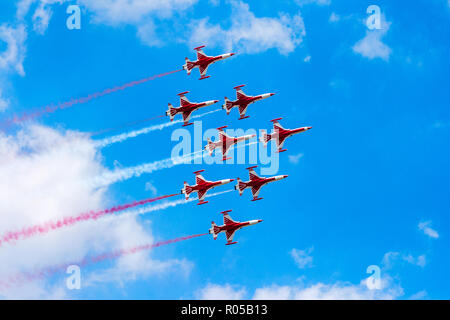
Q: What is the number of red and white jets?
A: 8